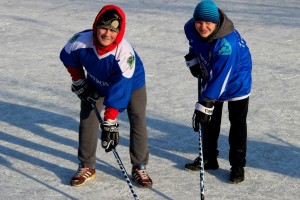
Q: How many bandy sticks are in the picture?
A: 2